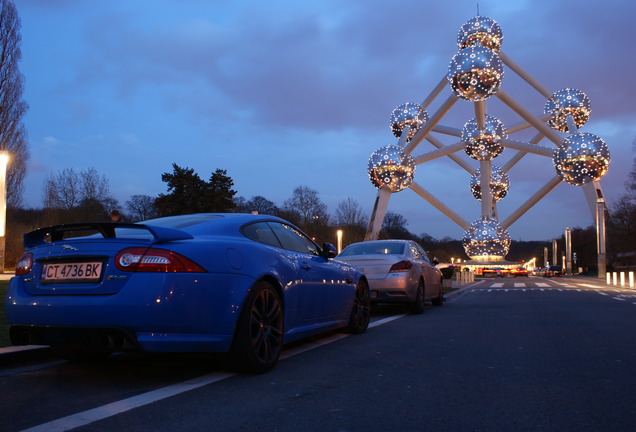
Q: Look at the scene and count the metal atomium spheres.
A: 9